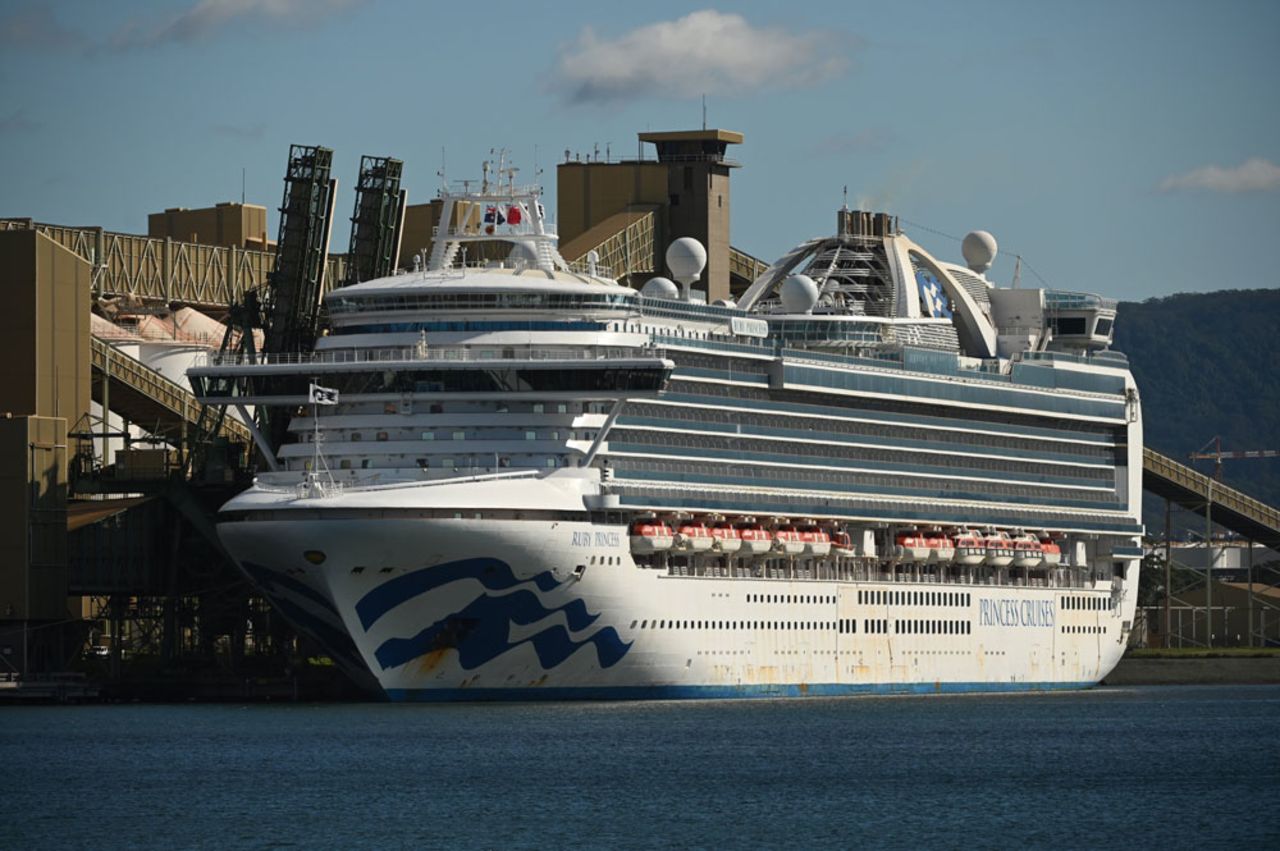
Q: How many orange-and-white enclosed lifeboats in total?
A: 12